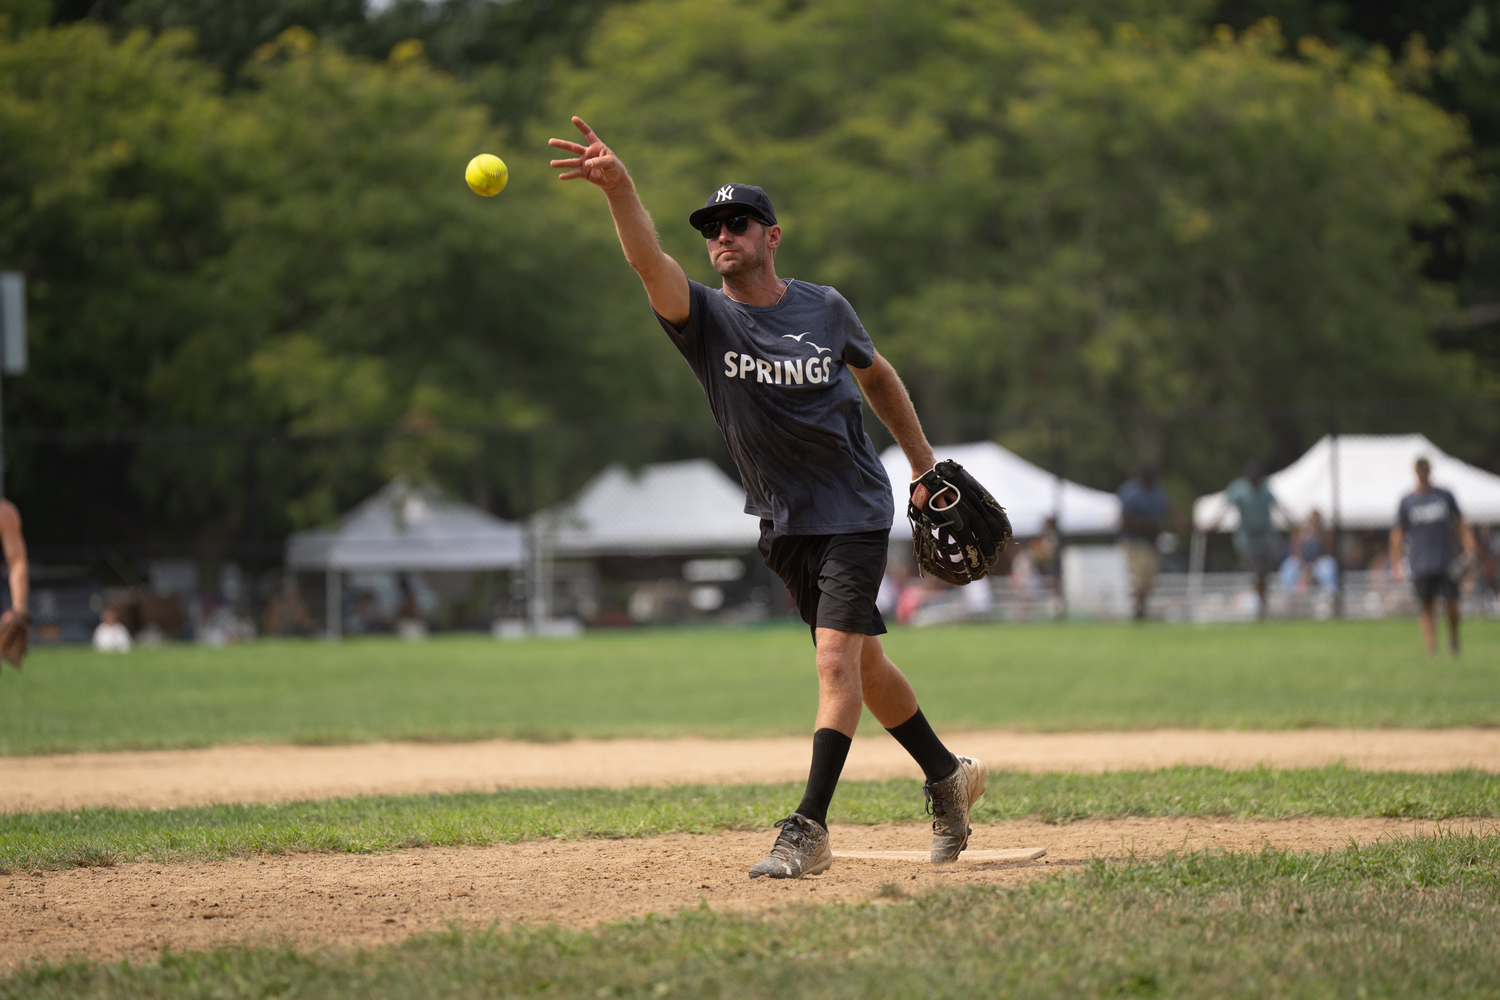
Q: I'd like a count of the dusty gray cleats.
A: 2